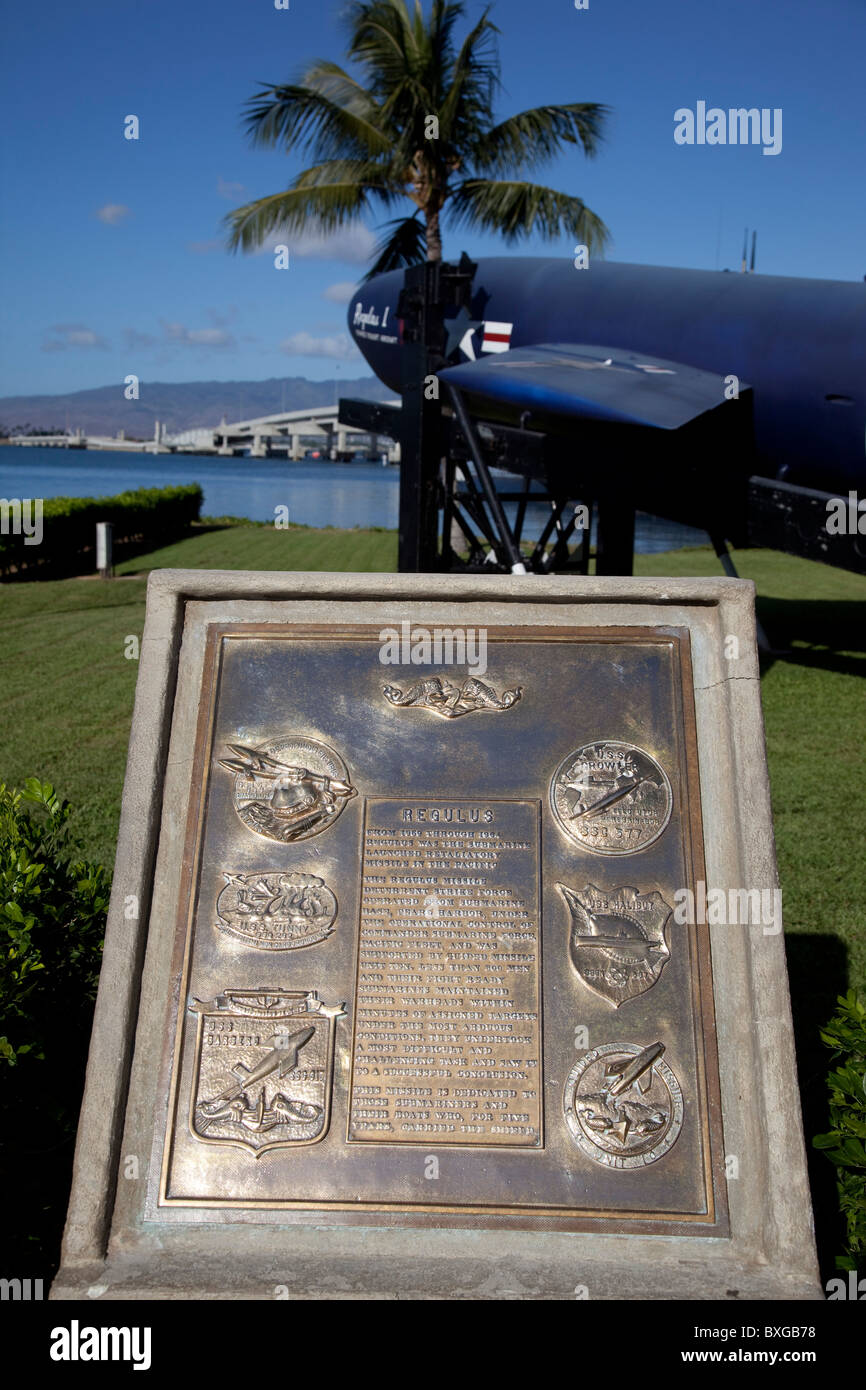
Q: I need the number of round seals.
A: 3